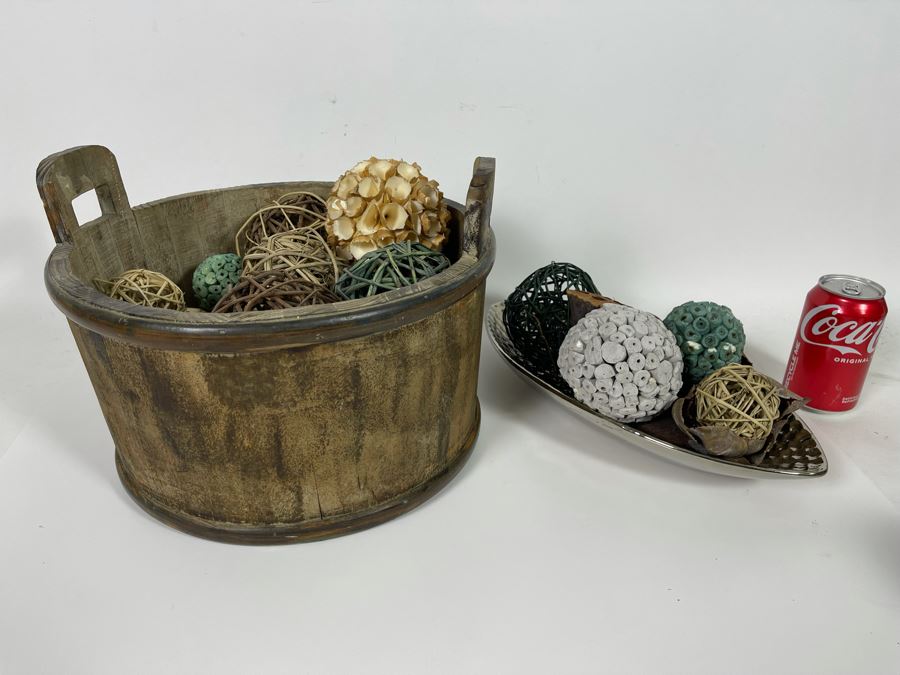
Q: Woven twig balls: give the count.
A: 7